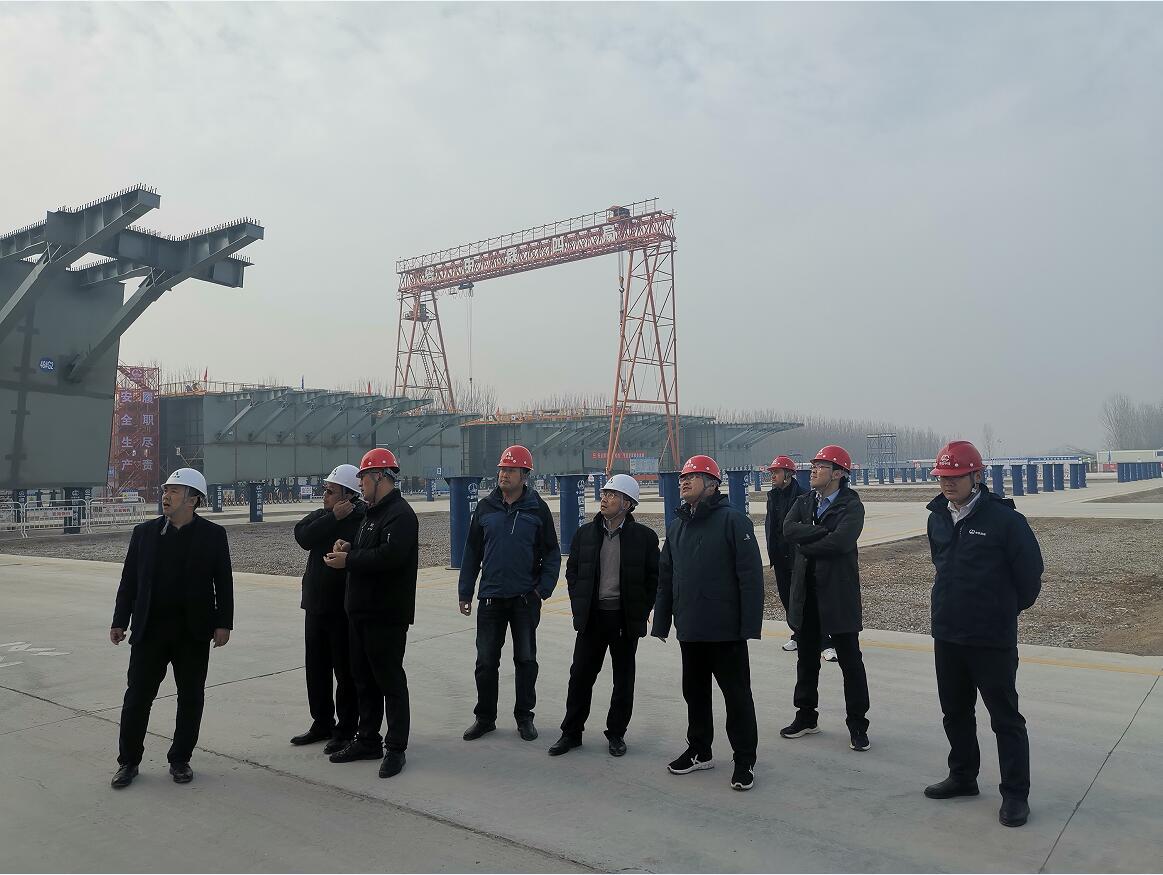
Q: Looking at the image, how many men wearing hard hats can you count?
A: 9